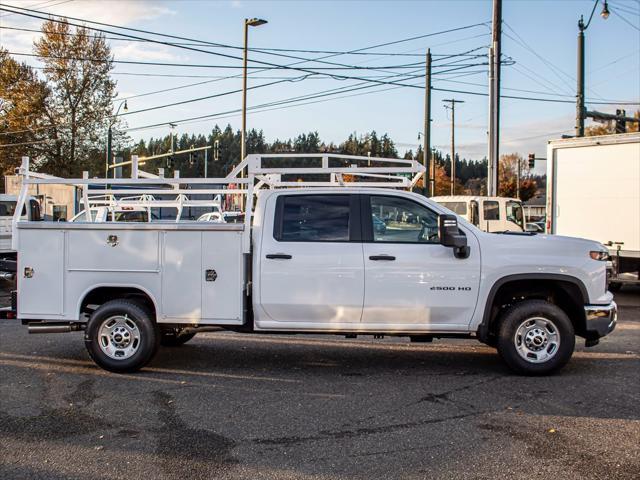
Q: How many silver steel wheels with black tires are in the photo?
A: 2